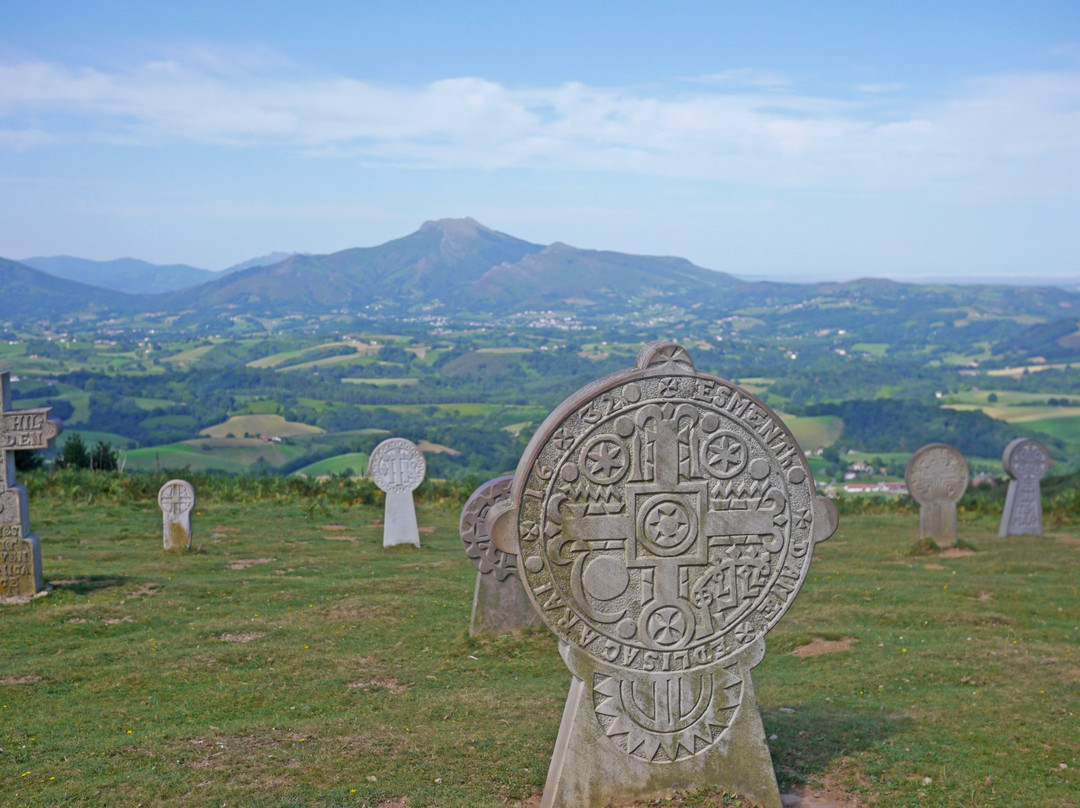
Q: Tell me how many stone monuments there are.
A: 7